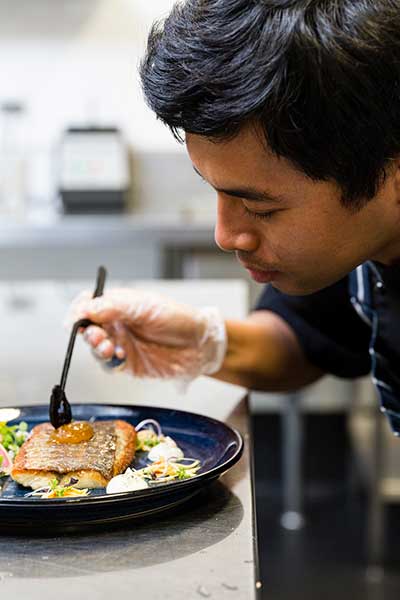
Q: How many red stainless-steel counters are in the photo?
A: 0